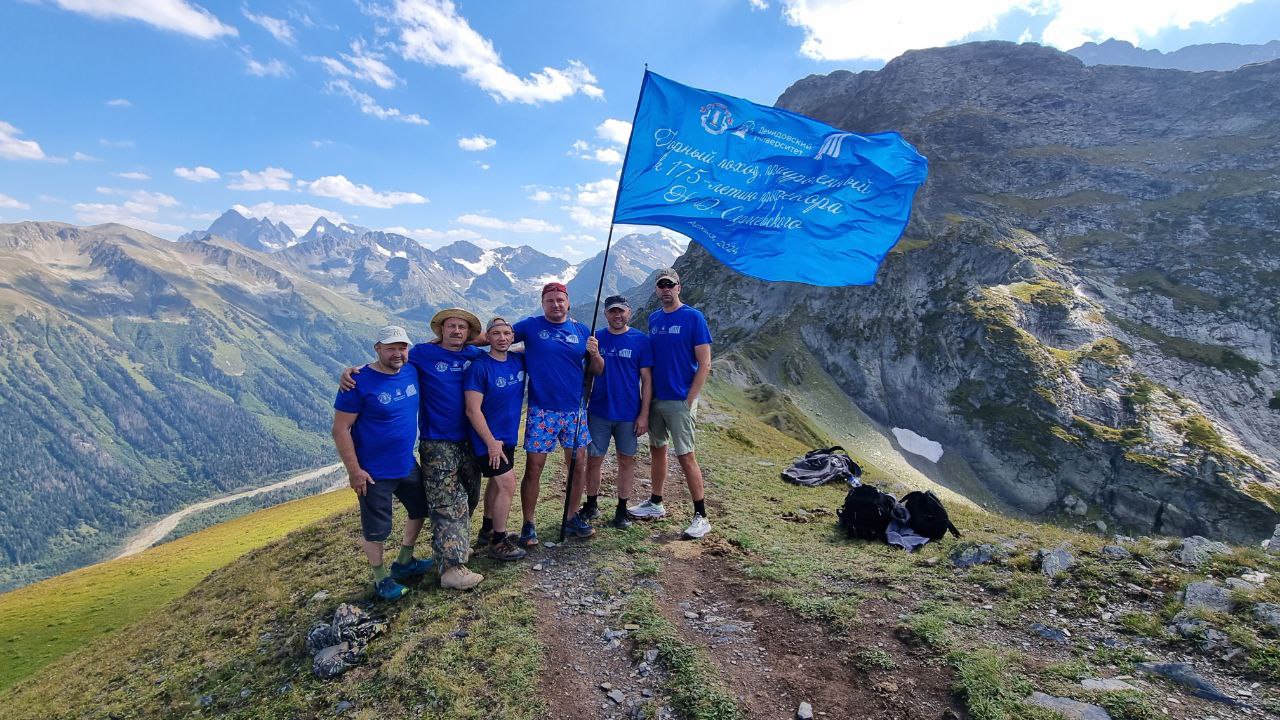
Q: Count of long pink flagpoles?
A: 0